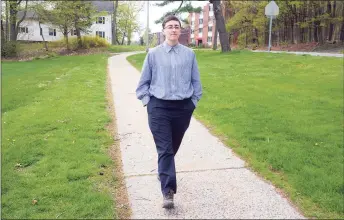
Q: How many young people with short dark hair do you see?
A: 1